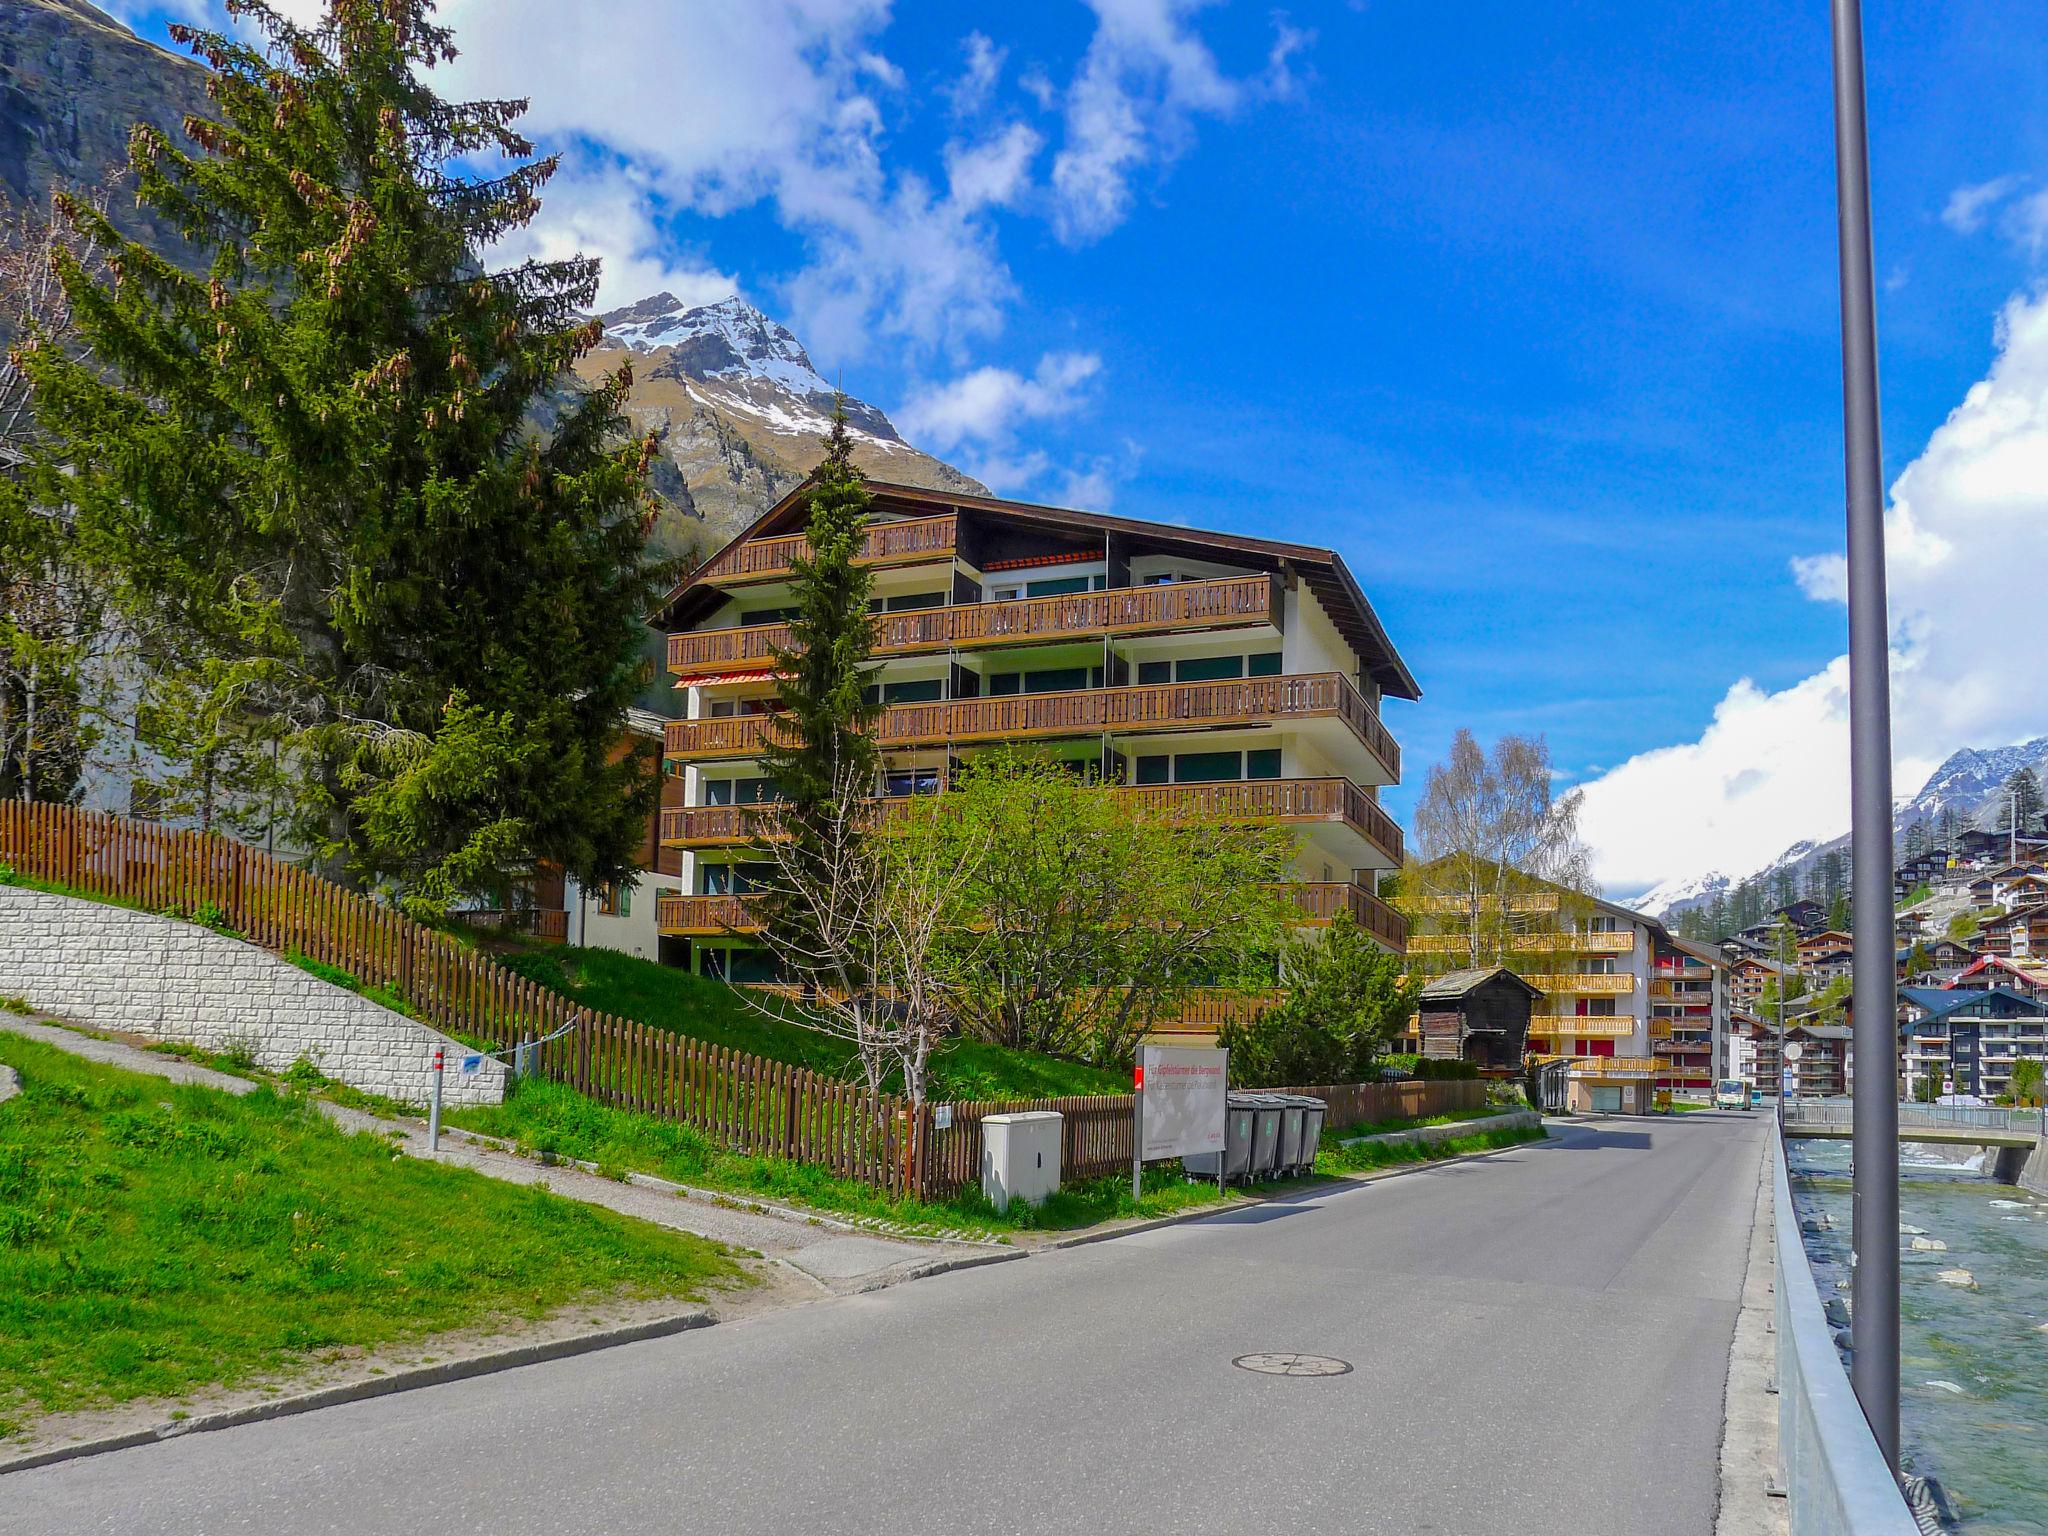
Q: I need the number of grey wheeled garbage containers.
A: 4